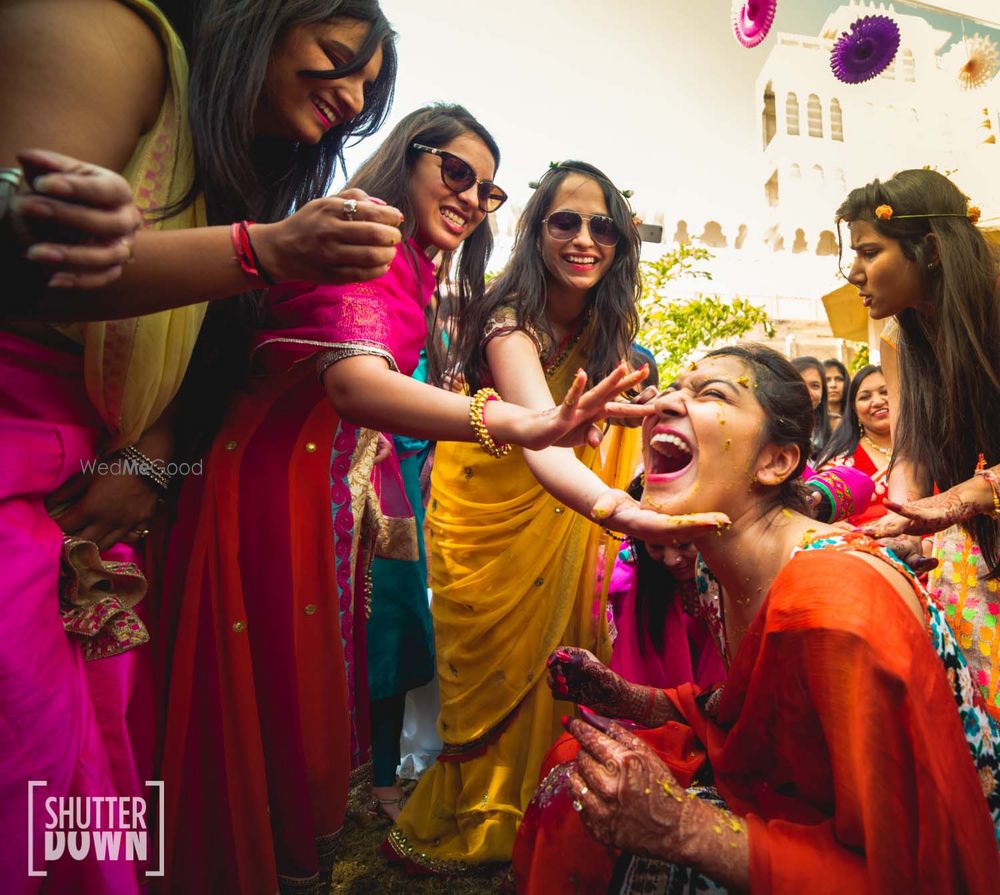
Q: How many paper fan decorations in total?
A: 3